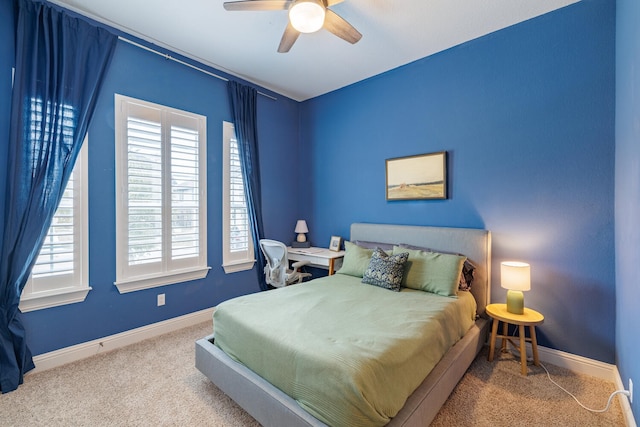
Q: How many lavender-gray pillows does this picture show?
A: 2